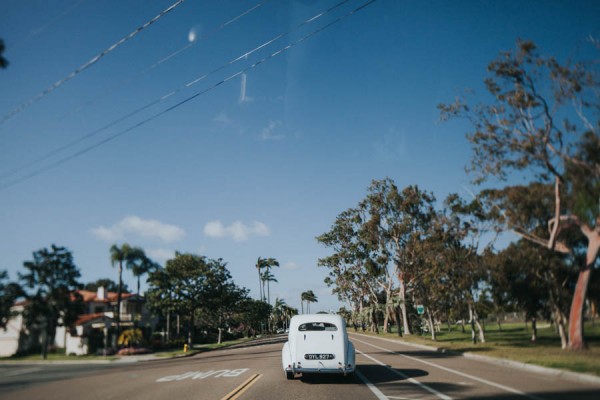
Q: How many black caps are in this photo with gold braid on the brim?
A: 0